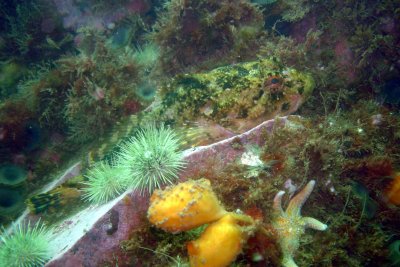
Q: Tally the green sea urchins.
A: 3